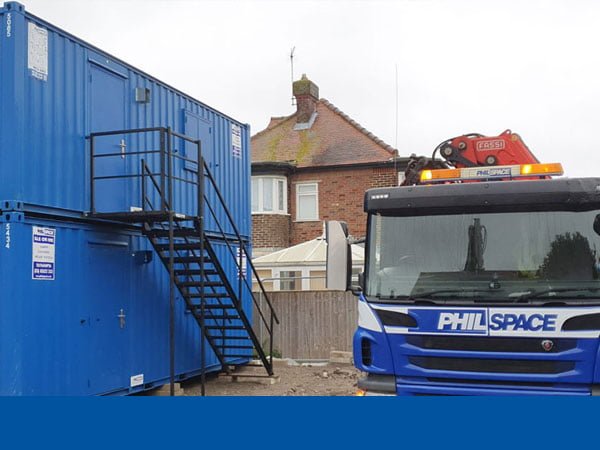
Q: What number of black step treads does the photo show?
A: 13